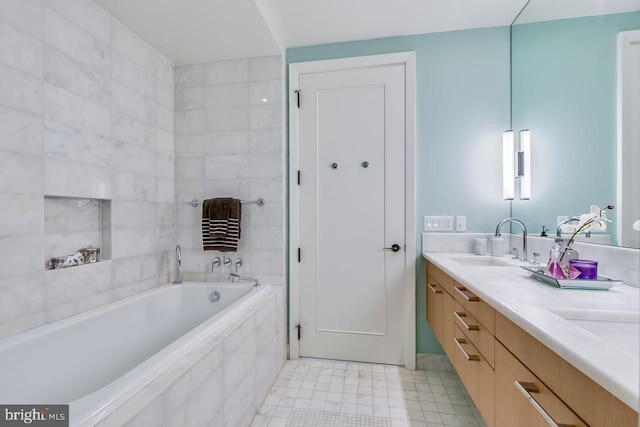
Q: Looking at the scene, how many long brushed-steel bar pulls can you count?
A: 5